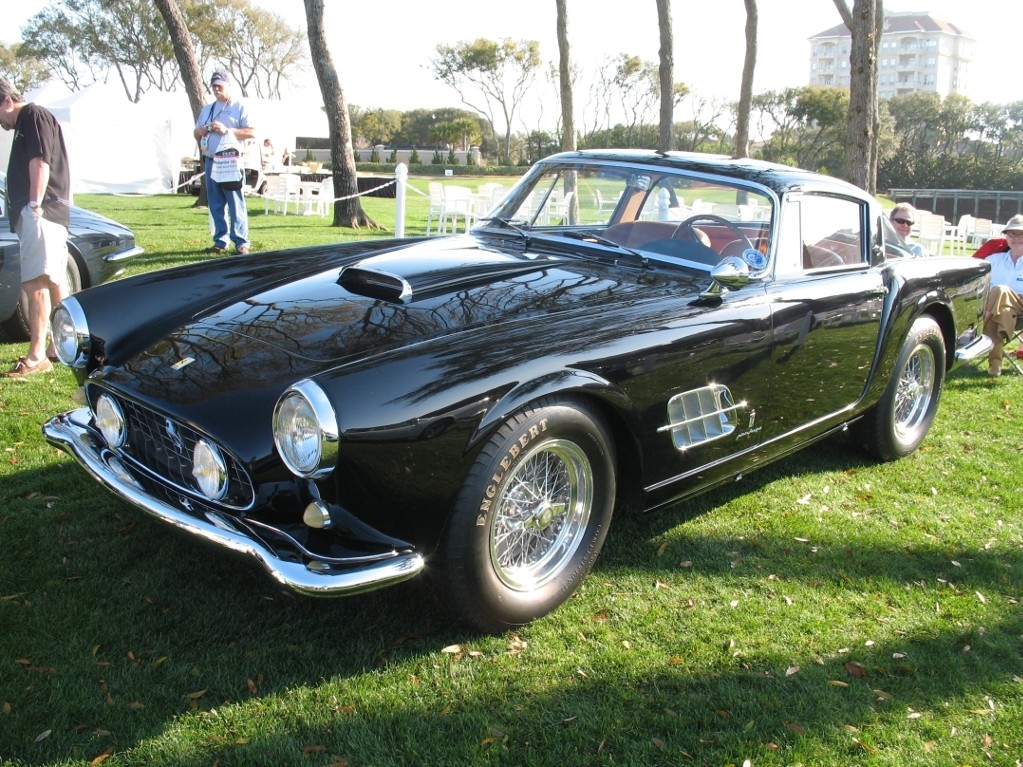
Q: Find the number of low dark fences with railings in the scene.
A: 1